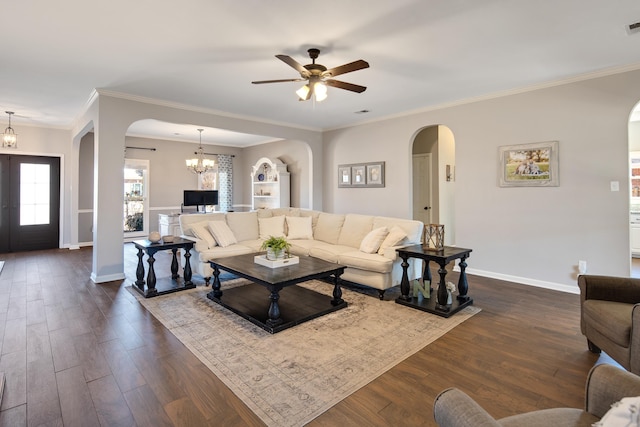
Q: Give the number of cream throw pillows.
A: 6